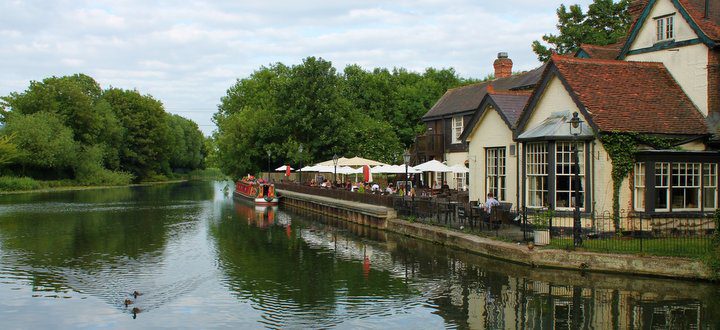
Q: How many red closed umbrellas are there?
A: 2